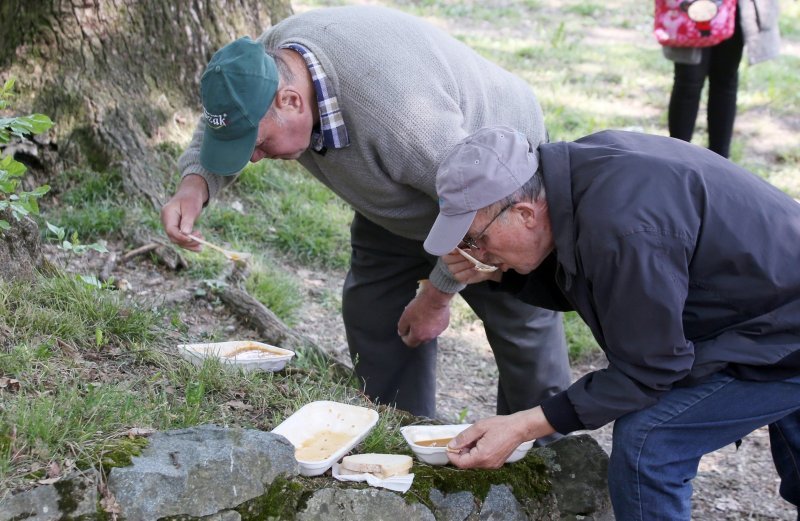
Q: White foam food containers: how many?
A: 3